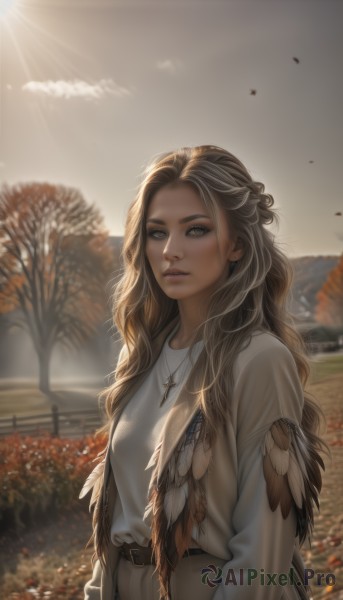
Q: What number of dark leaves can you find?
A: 4